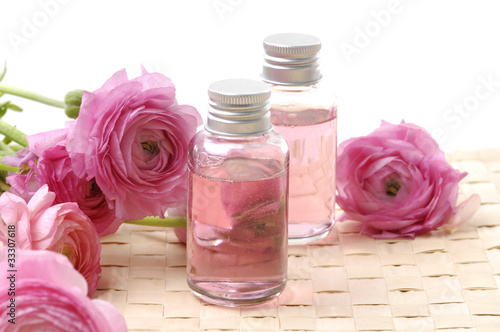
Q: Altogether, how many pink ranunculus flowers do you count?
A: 5